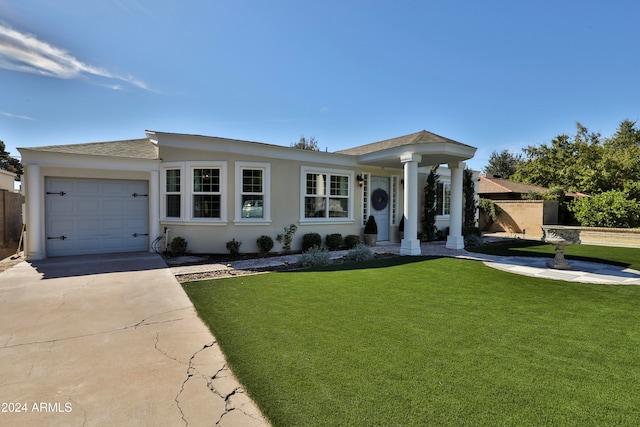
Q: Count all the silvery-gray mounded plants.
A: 2